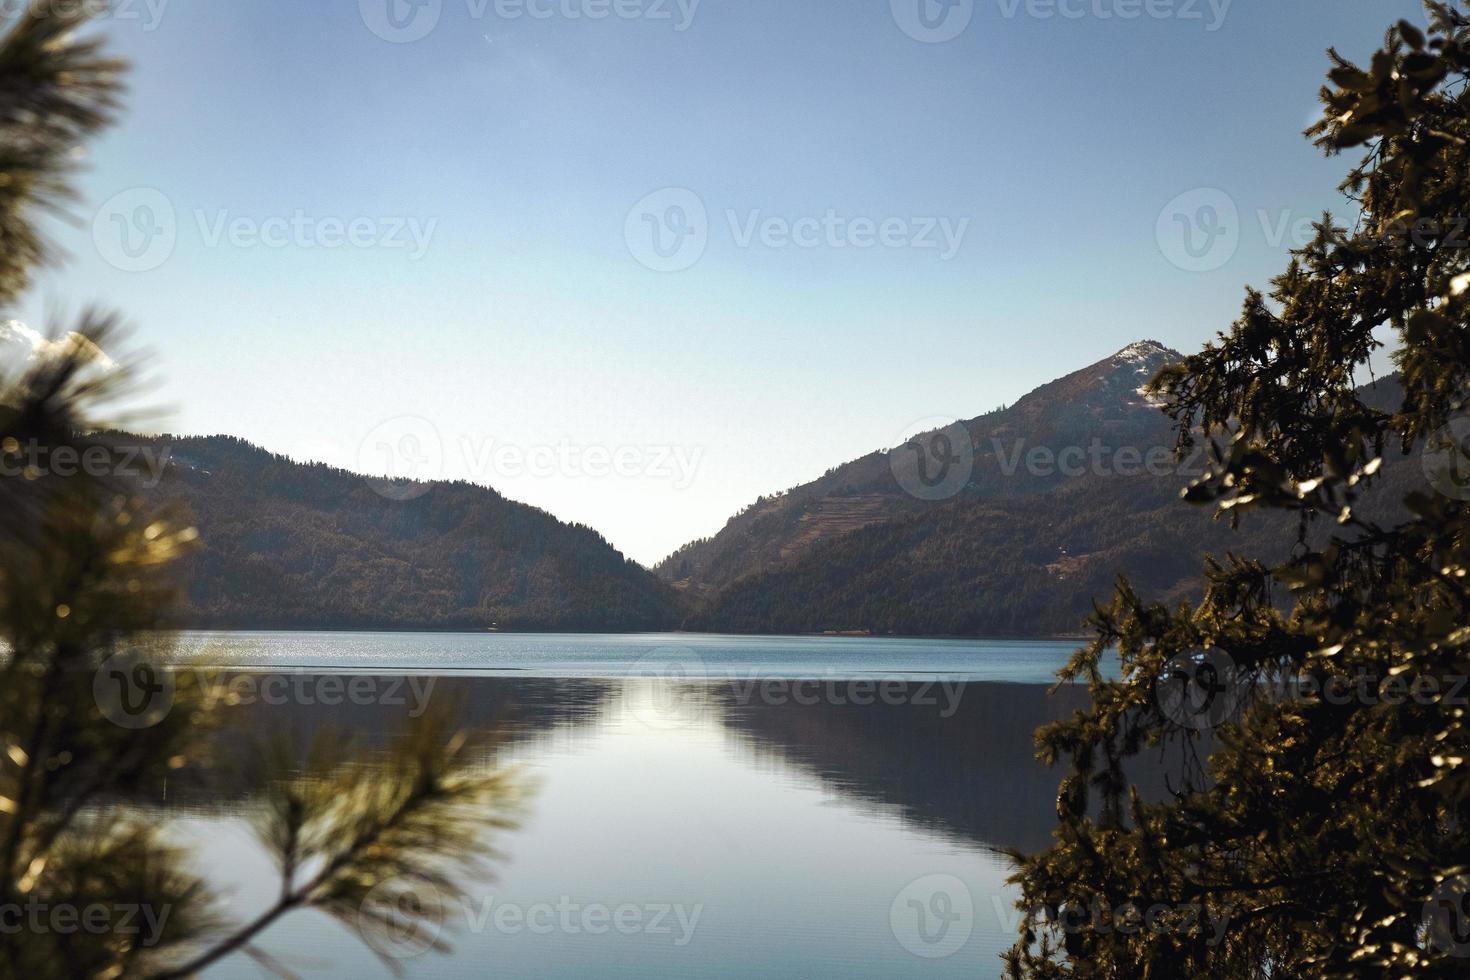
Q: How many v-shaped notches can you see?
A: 1